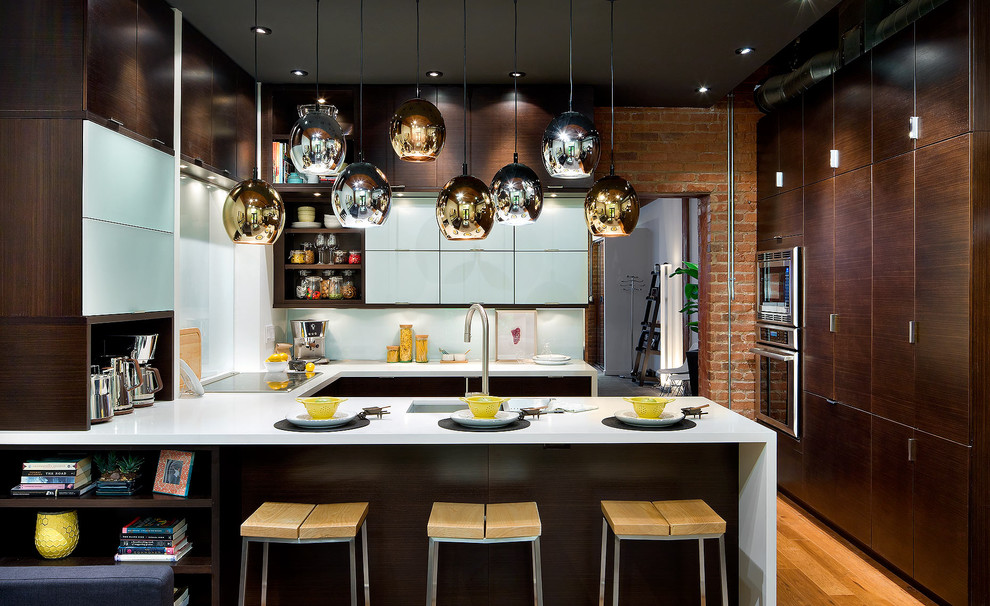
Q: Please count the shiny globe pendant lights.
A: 8